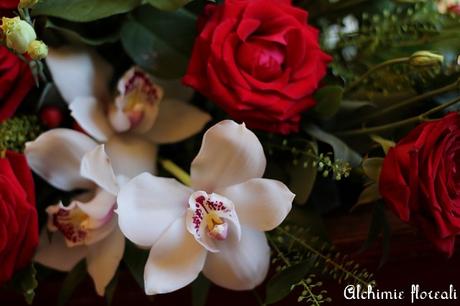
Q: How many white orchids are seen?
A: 3